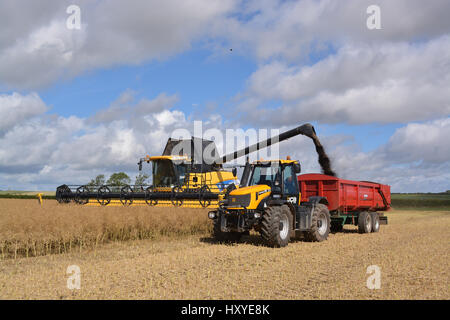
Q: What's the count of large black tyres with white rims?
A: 4